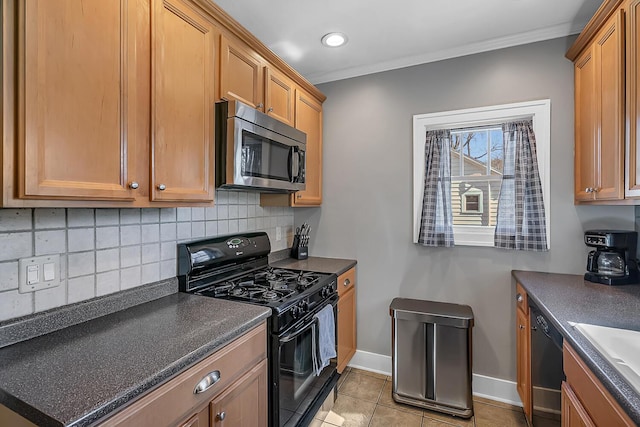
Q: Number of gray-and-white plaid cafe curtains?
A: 2